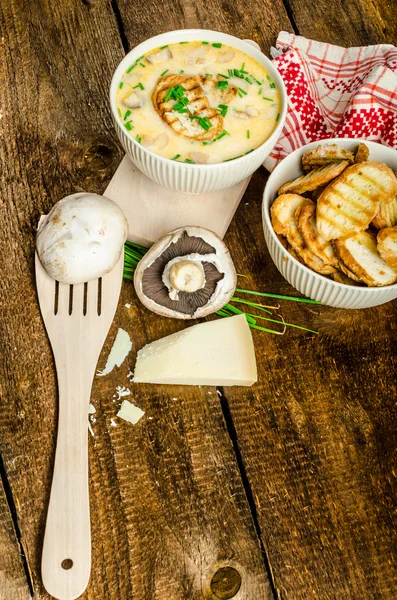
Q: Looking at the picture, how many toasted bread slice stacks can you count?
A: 1